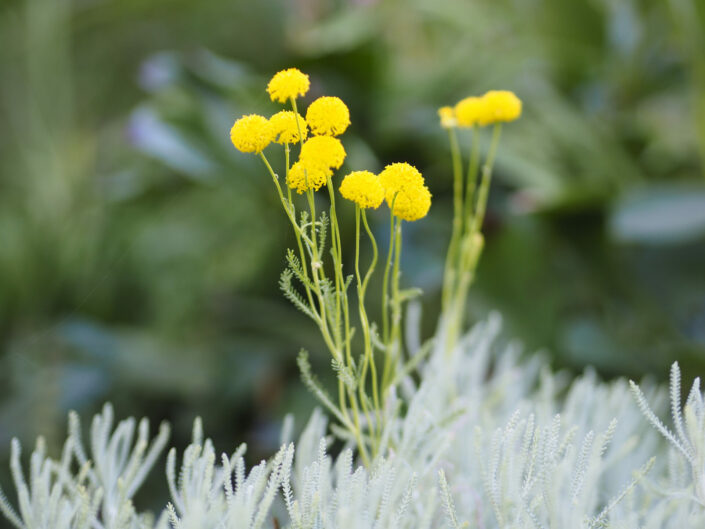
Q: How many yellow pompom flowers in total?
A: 12